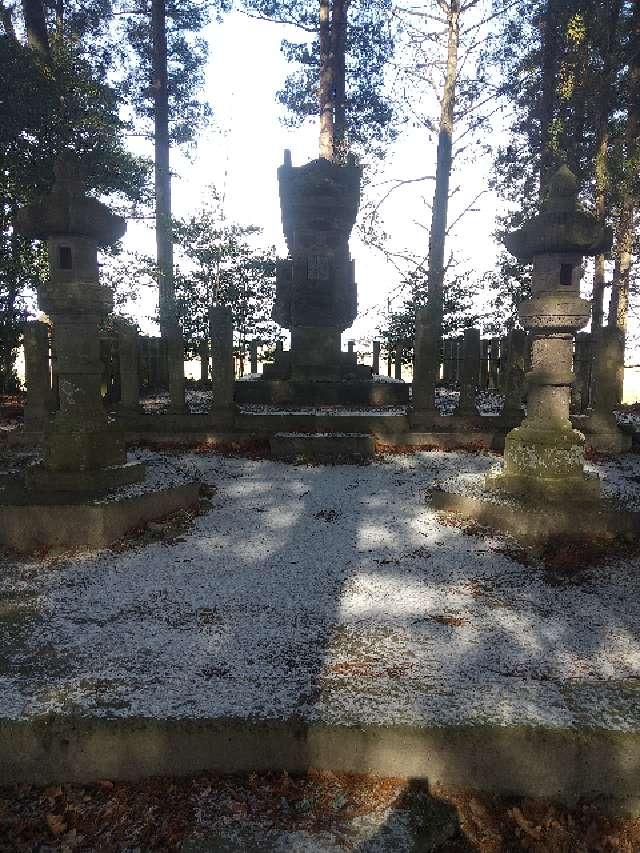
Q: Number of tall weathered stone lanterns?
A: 2